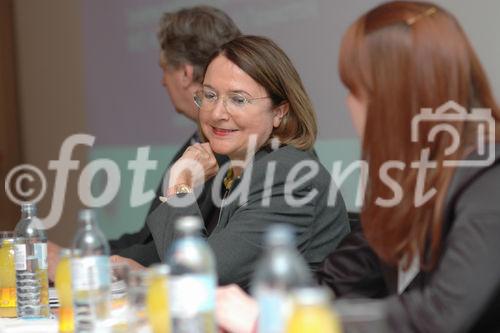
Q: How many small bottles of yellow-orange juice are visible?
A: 4